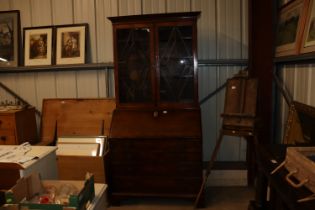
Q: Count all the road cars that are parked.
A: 0